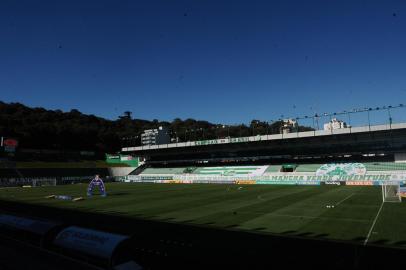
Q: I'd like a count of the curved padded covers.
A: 2